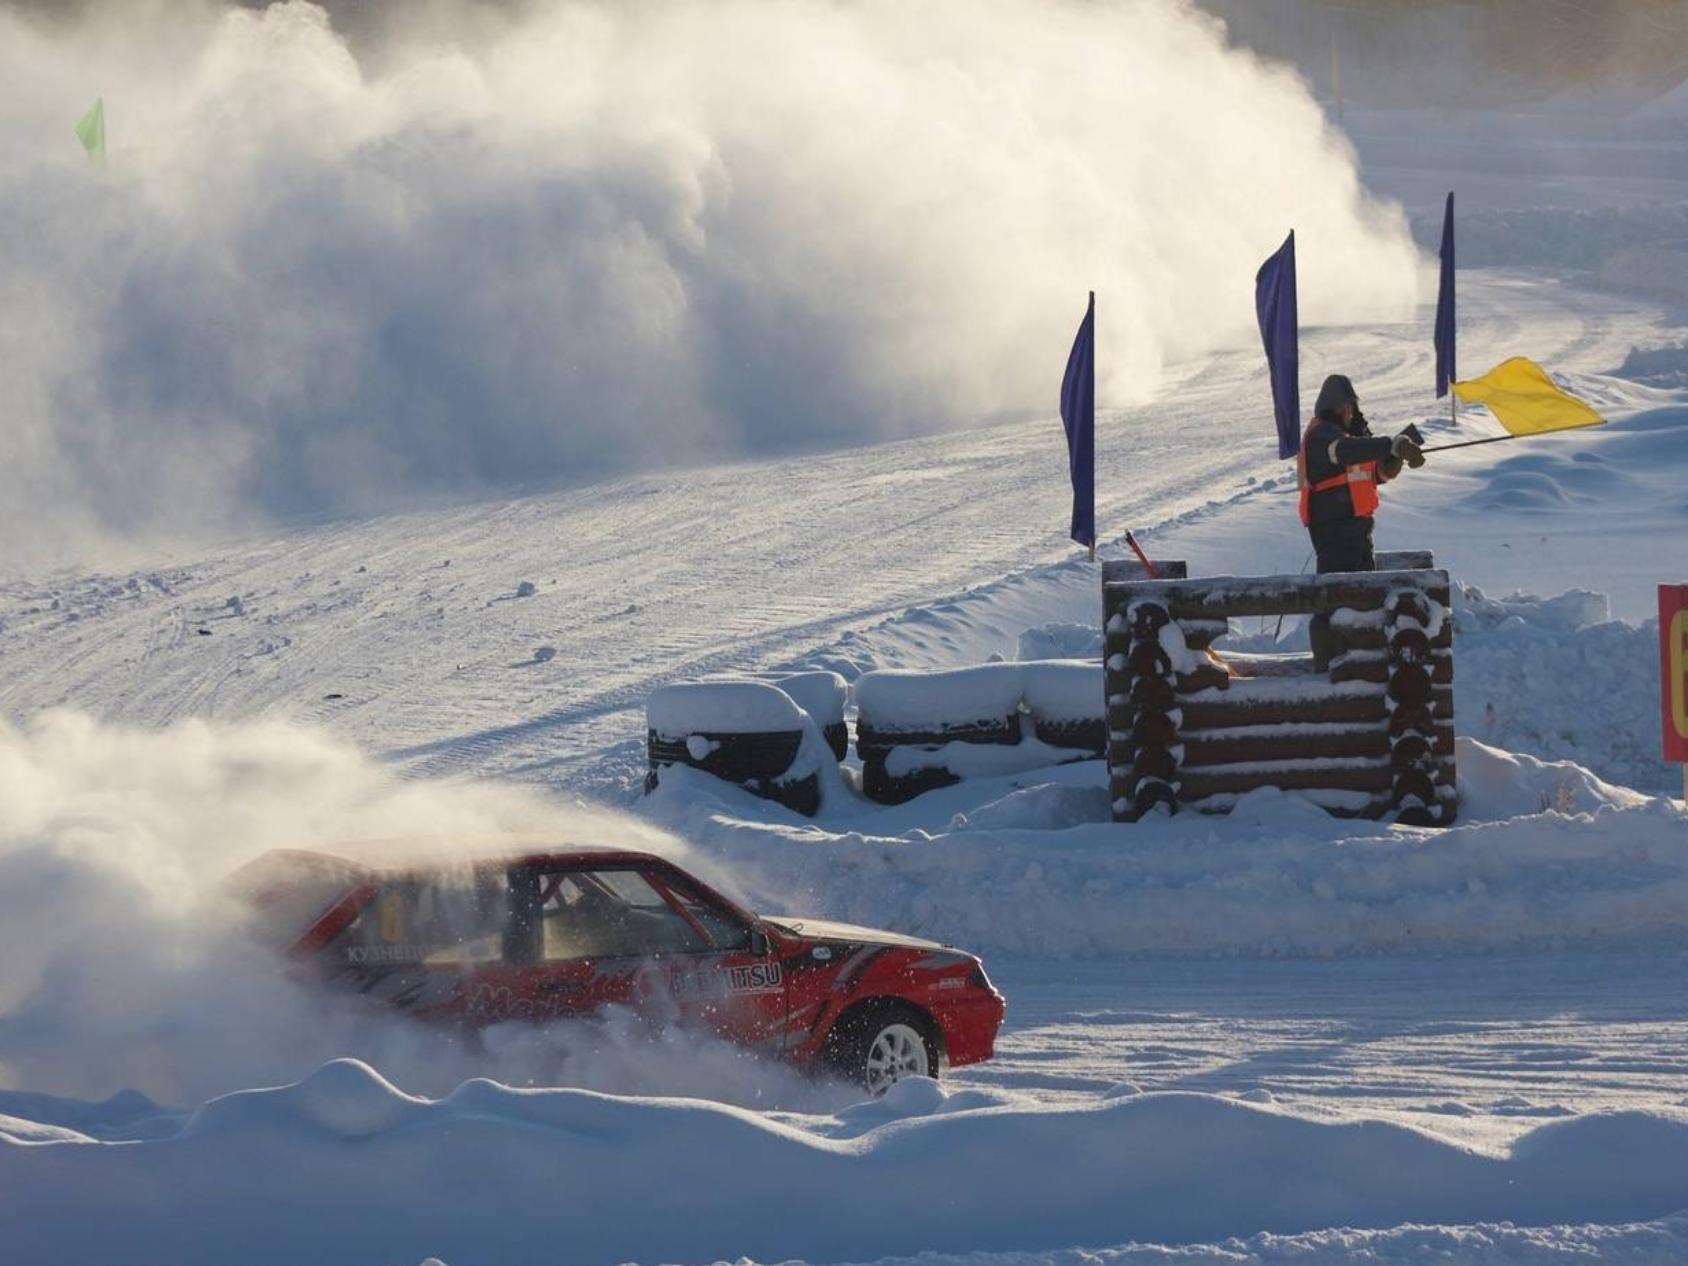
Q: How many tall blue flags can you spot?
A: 3